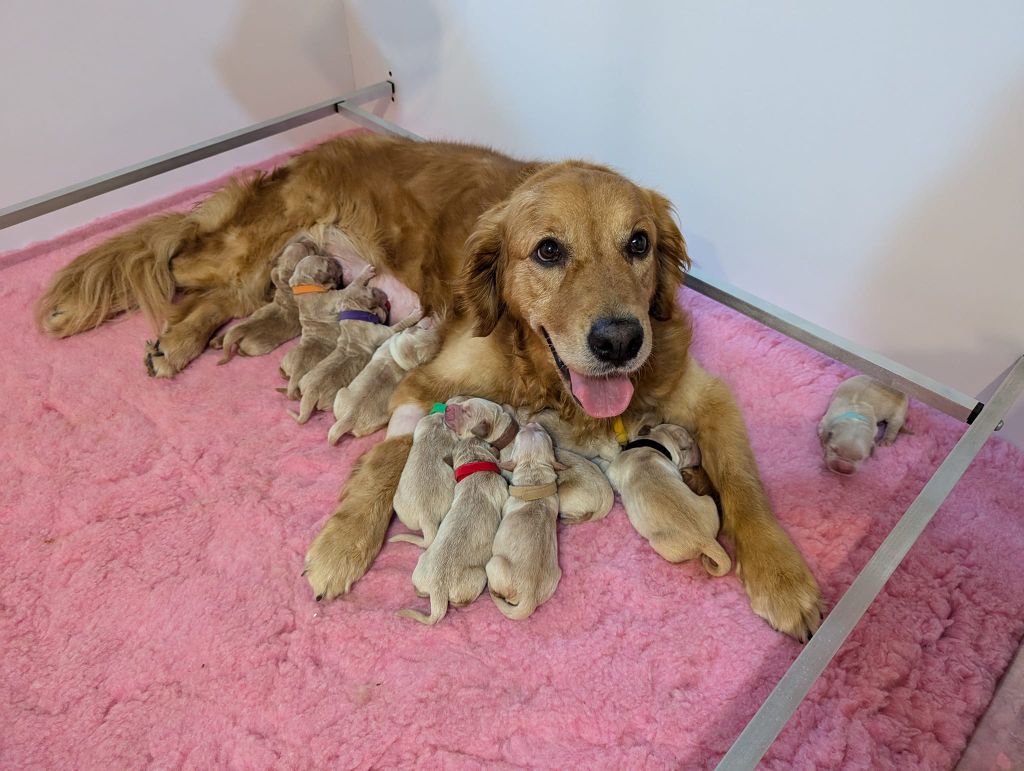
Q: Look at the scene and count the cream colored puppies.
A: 11